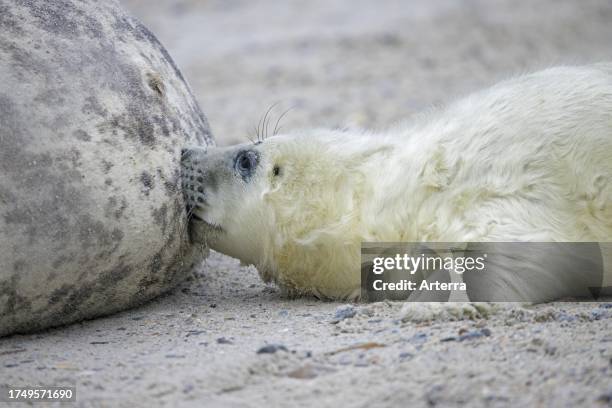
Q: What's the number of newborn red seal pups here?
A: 0